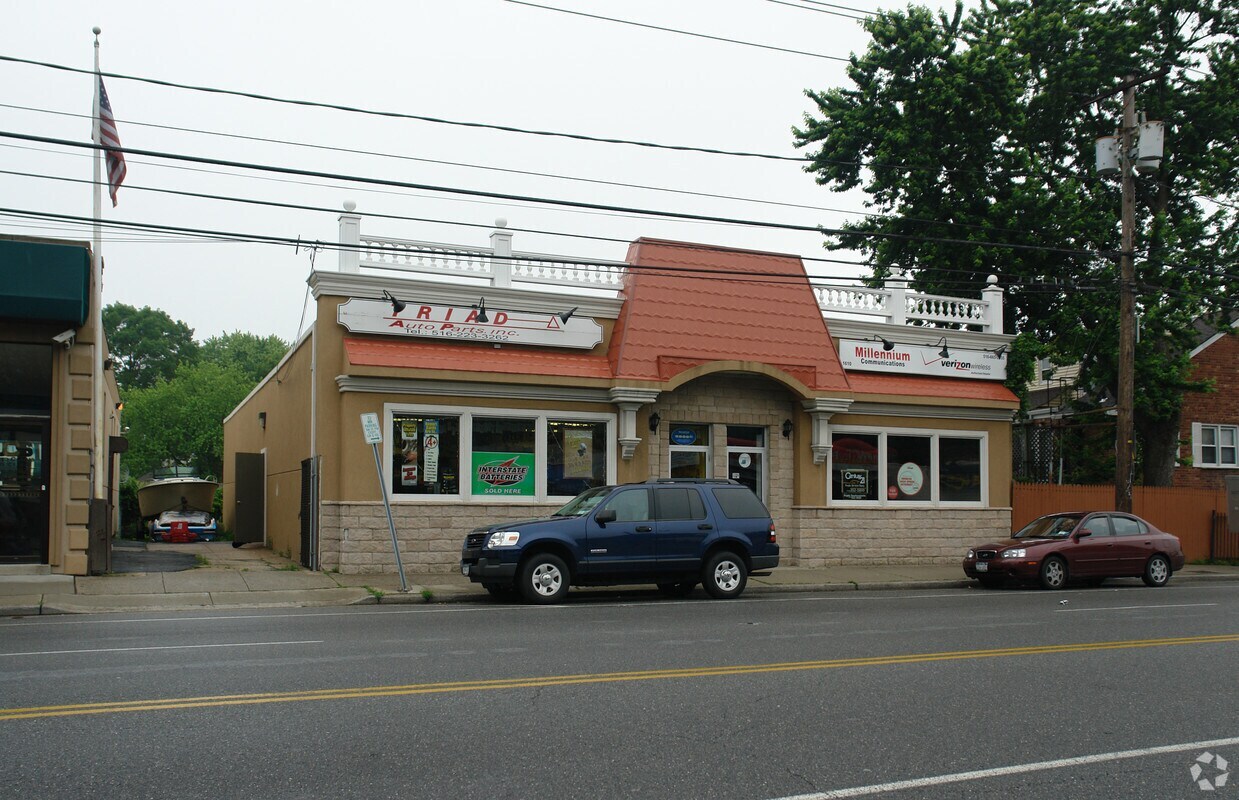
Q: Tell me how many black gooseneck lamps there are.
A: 6